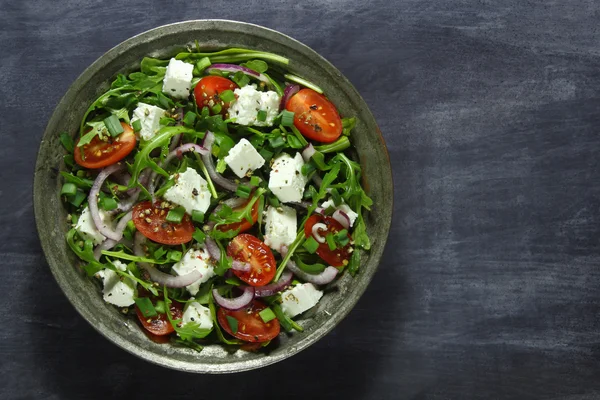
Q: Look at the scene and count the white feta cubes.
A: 13